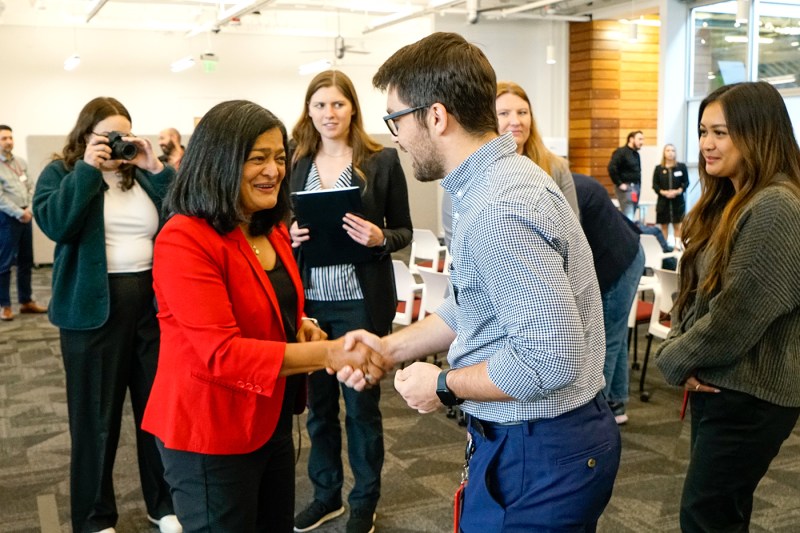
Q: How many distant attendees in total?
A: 4